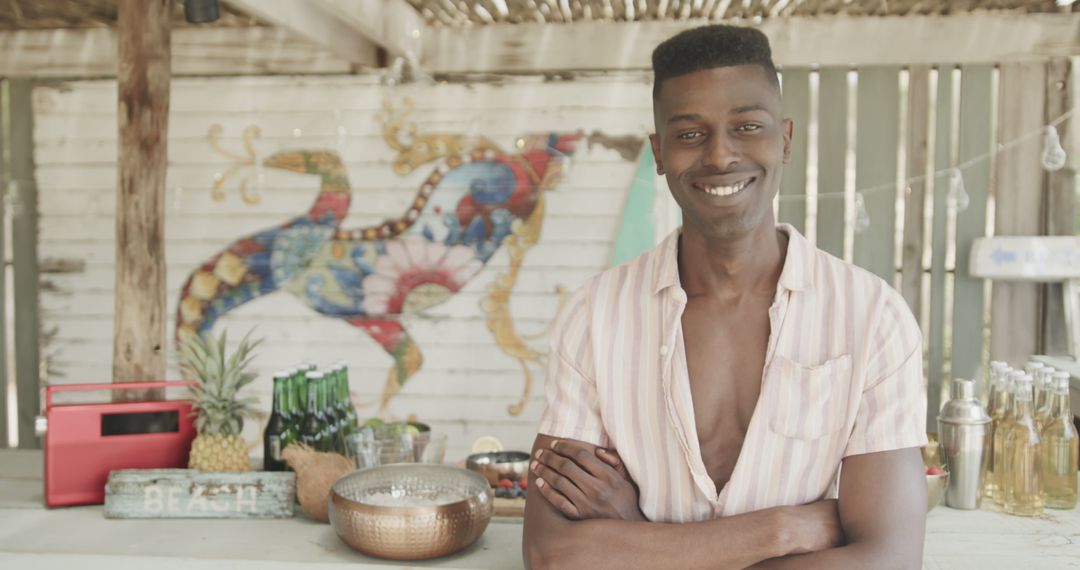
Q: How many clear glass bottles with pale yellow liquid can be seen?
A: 7